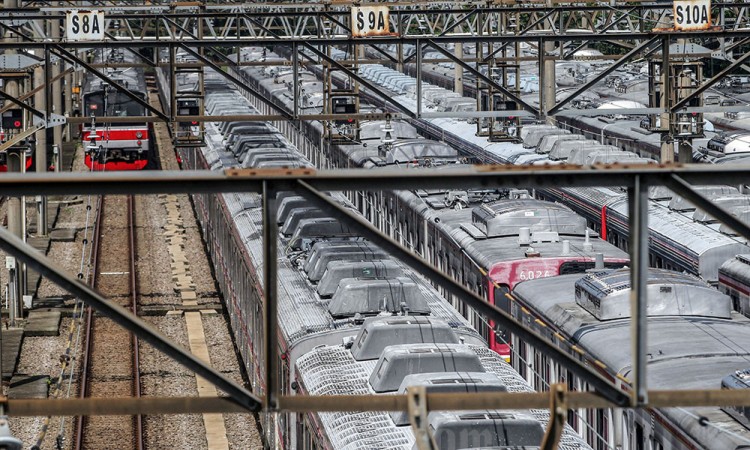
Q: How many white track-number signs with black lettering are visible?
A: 3